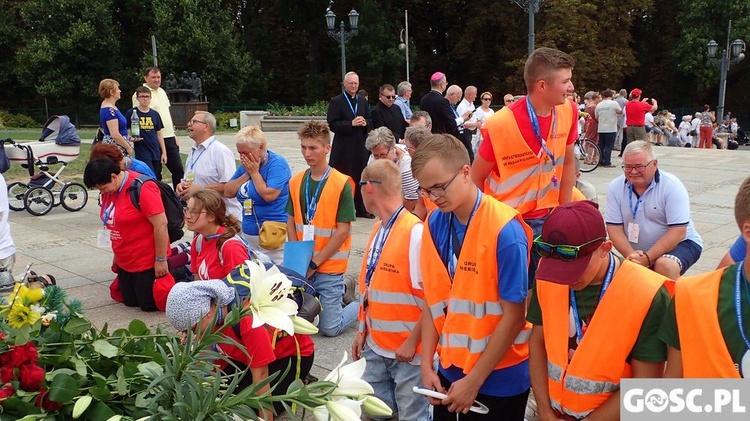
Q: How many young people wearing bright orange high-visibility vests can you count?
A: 6